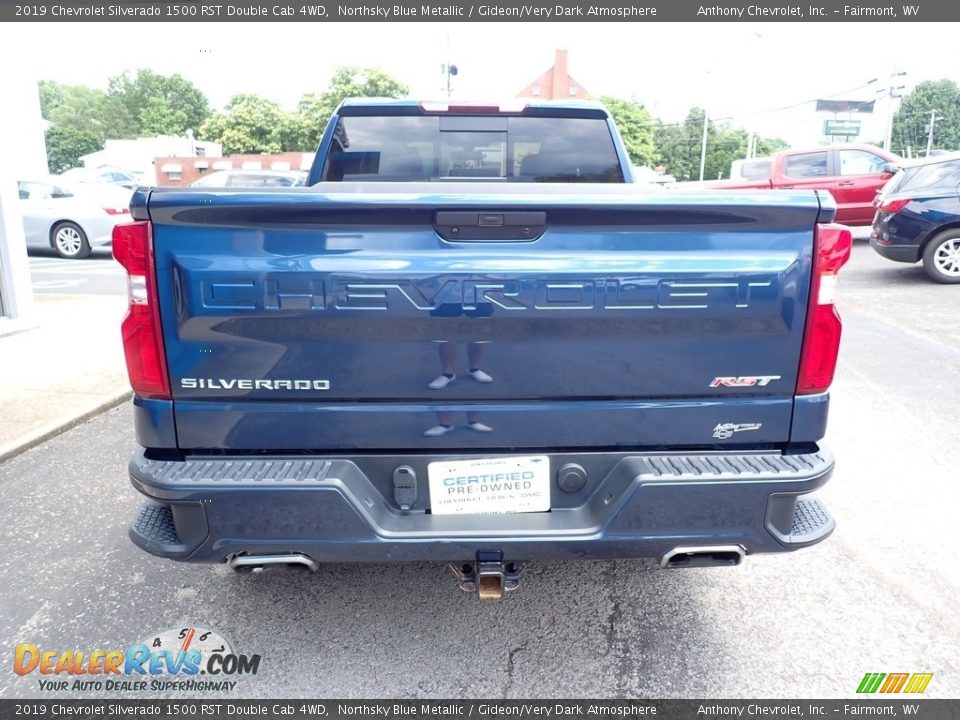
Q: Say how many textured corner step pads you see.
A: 2